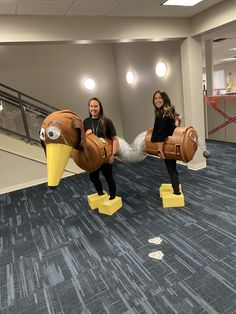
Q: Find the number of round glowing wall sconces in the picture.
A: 3